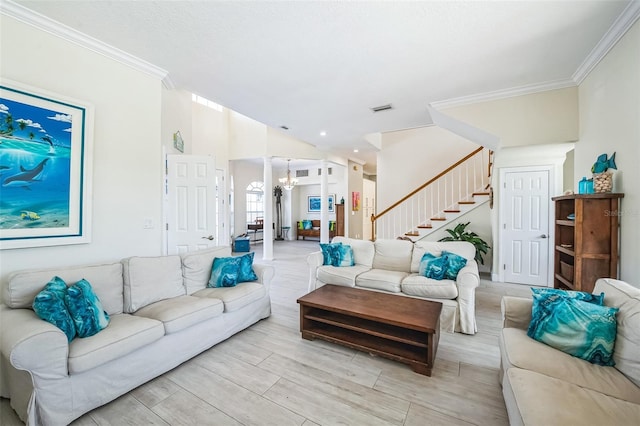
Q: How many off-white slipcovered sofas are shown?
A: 3